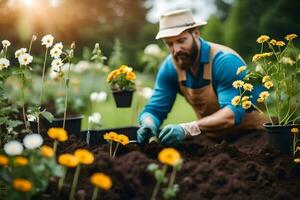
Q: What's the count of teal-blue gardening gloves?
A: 2